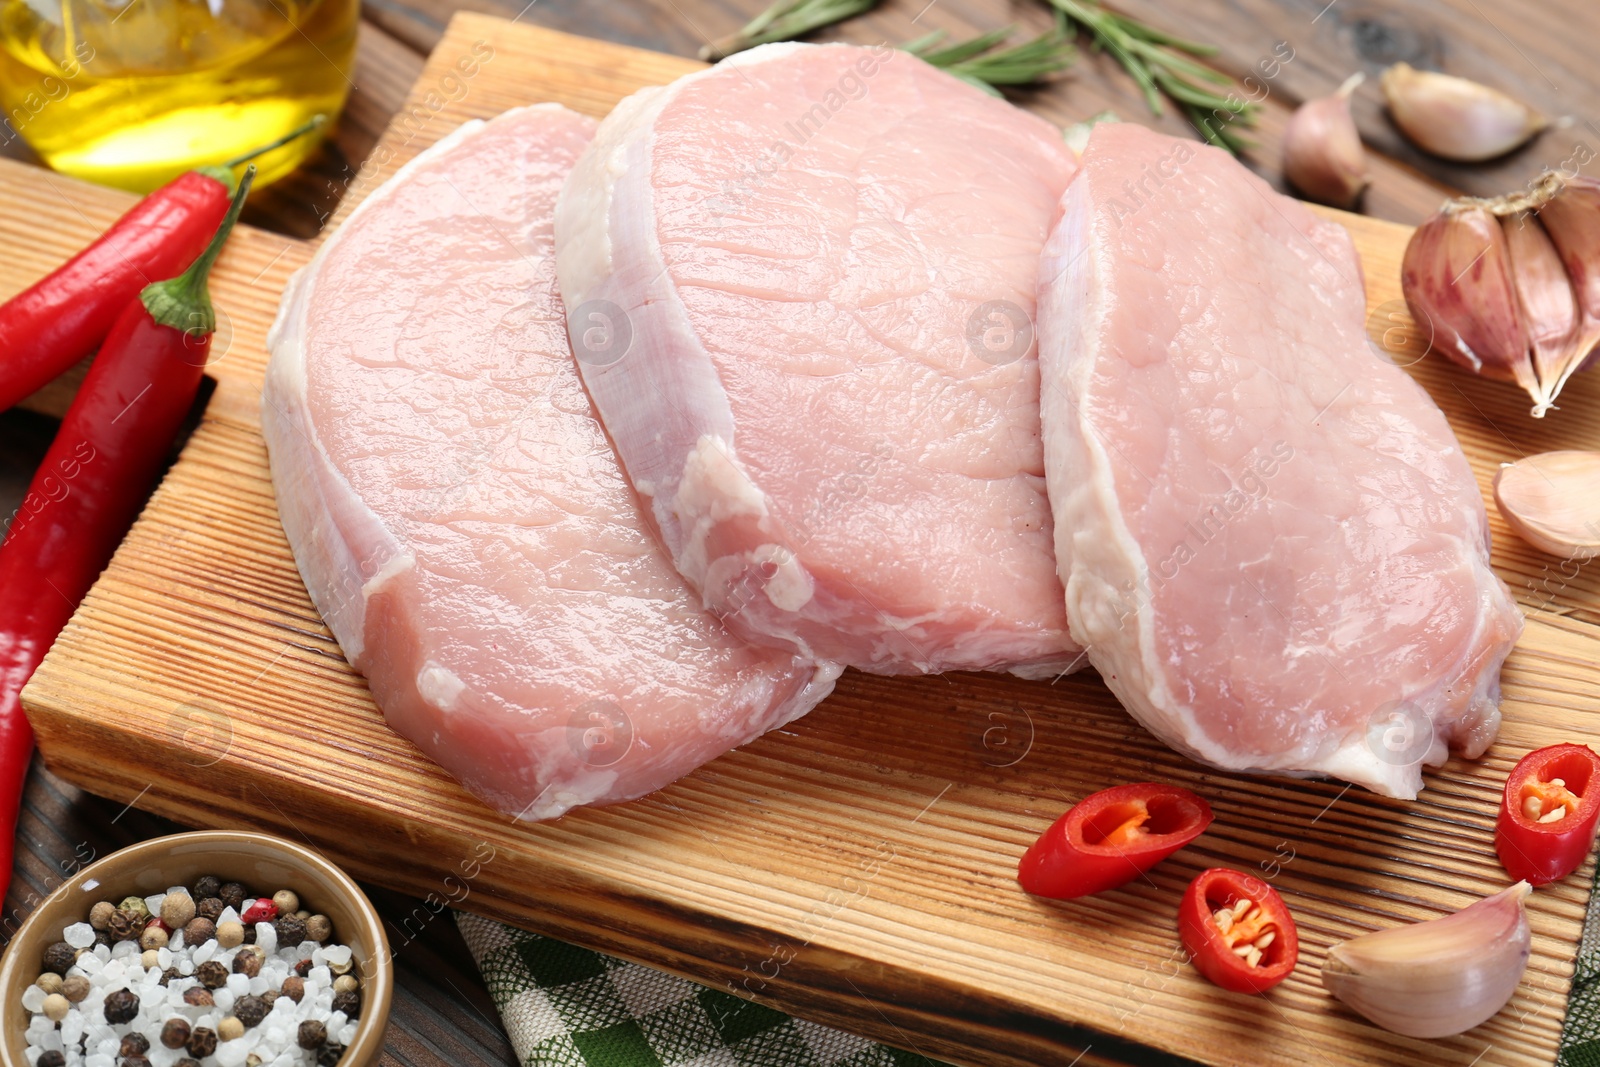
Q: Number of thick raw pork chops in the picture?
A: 3